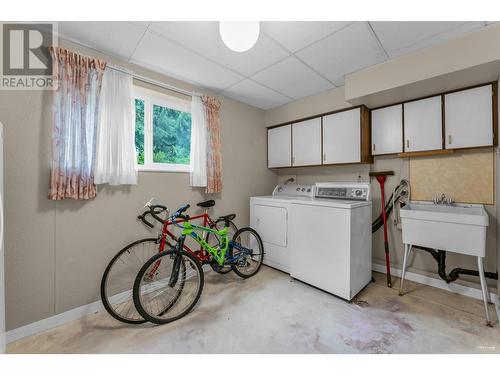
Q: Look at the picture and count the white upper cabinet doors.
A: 6